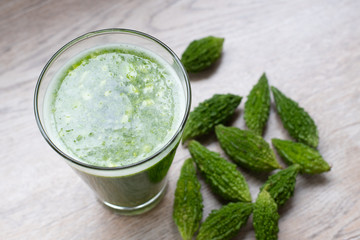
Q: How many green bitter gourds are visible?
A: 11